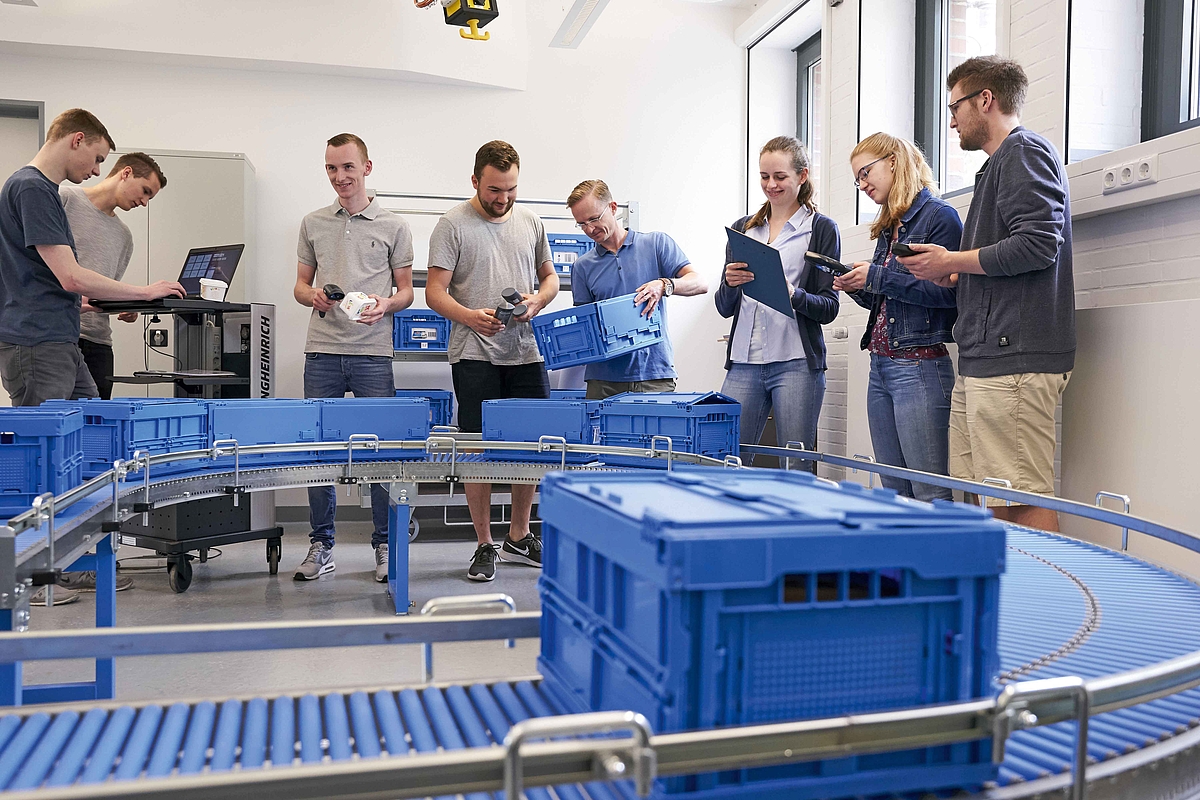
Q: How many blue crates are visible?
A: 12